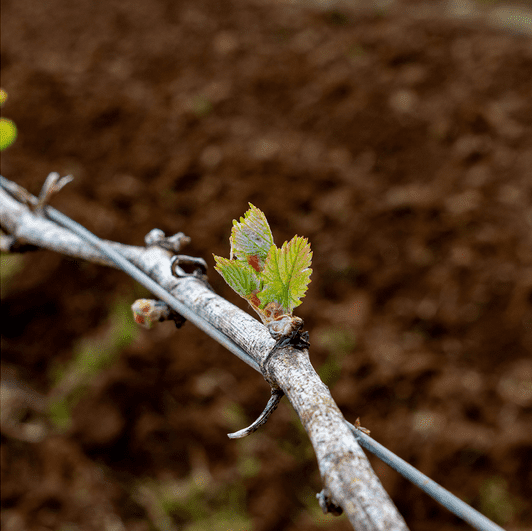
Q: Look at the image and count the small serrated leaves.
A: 3